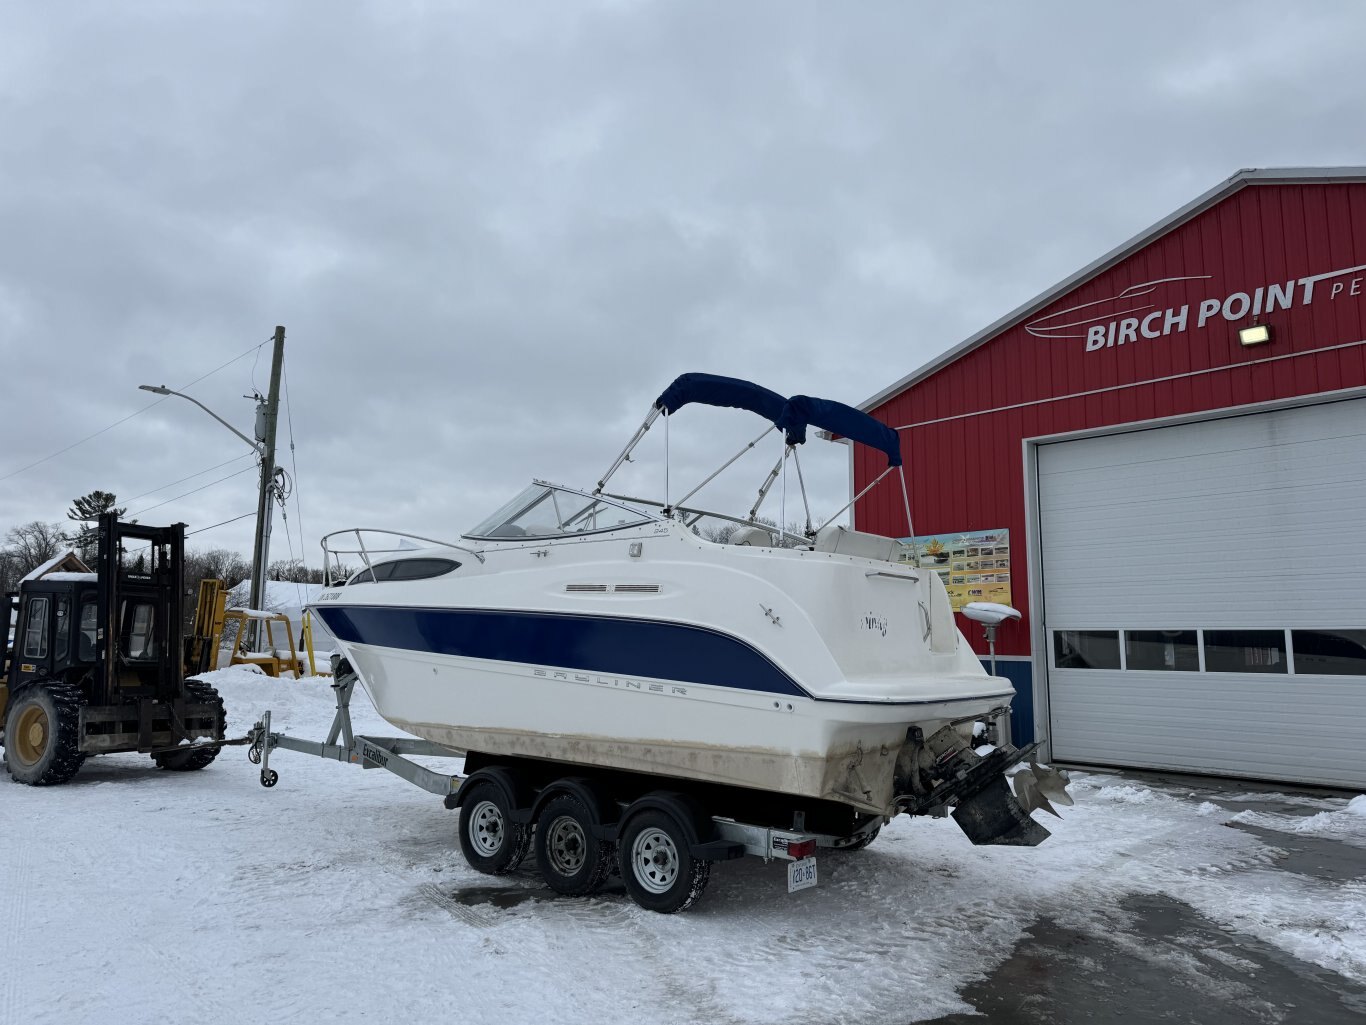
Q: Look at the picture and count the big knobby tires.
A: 2